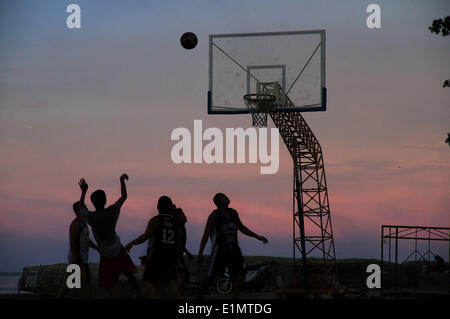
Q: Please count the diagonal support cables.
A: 2